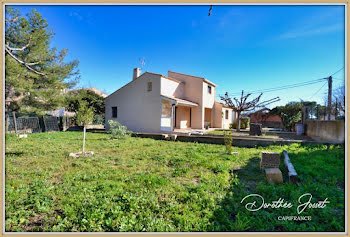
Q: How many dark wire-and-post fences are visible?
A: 1